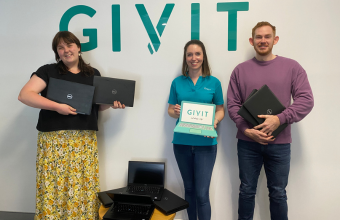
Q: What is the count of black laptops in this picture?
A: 8